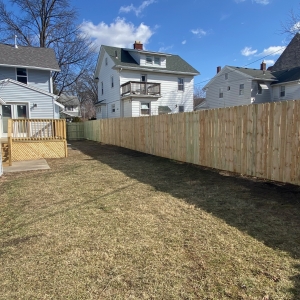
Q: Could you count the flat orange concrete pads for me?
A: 0